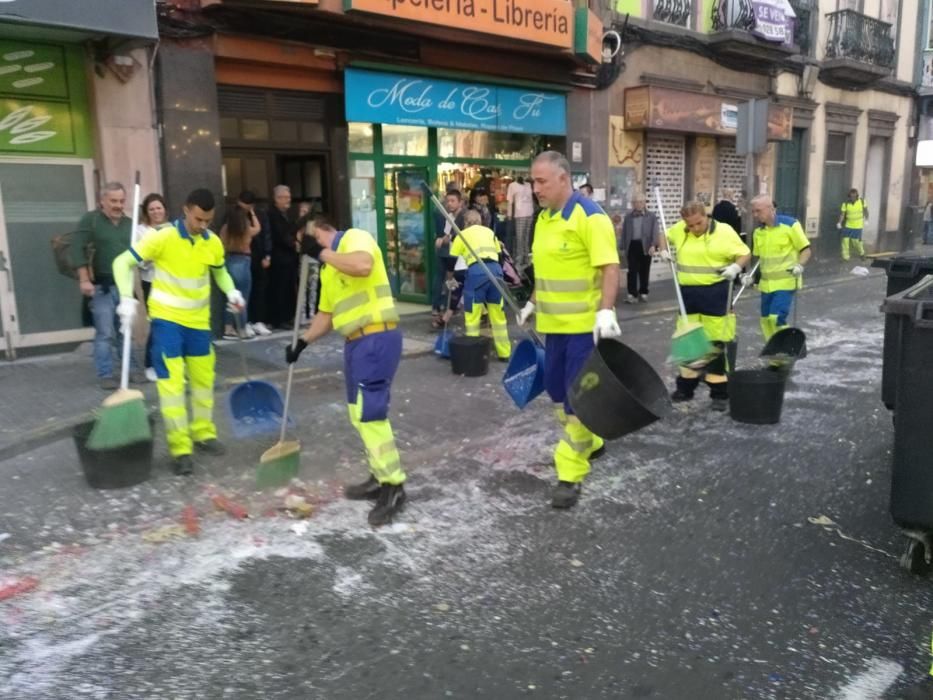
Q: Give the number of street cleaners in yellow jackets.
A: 7